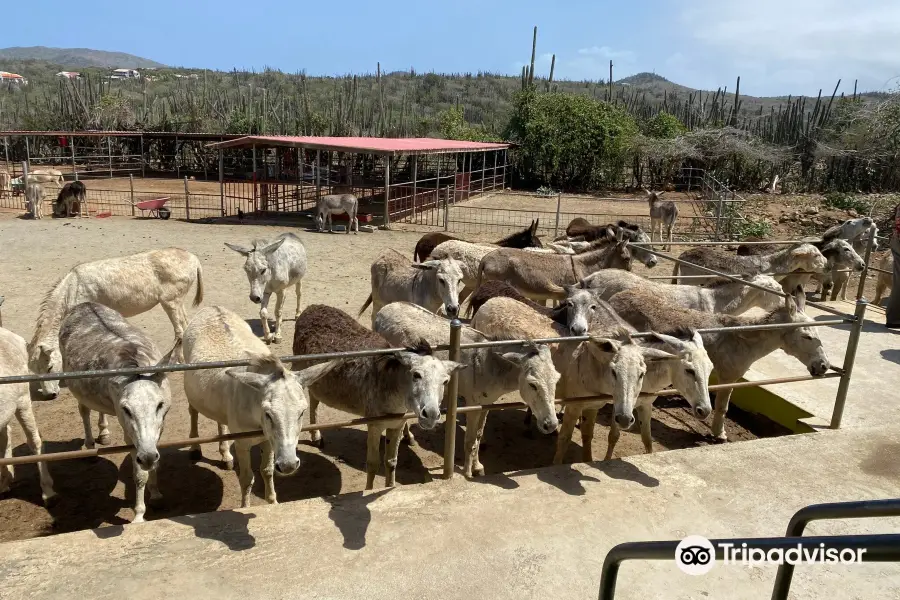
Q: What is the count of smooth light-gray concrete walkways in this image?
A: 1